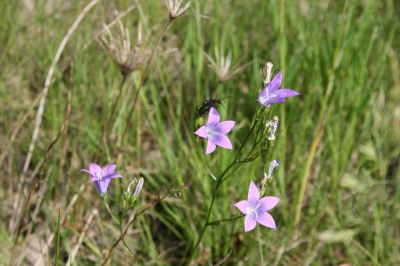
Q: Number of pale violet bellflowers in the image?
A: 4